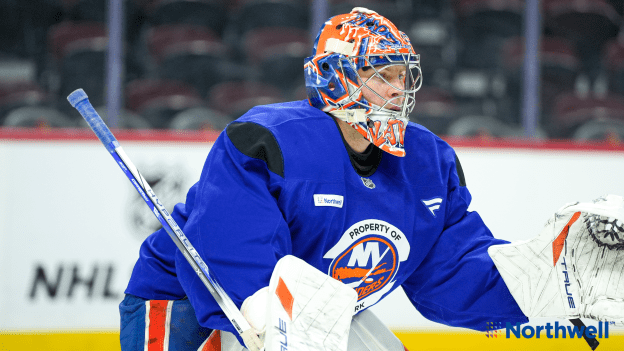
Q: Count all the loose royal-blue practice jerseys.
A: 1